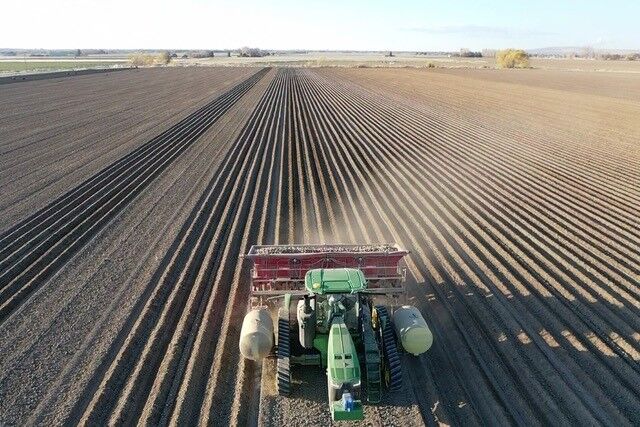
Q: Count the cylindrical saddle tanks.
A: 2